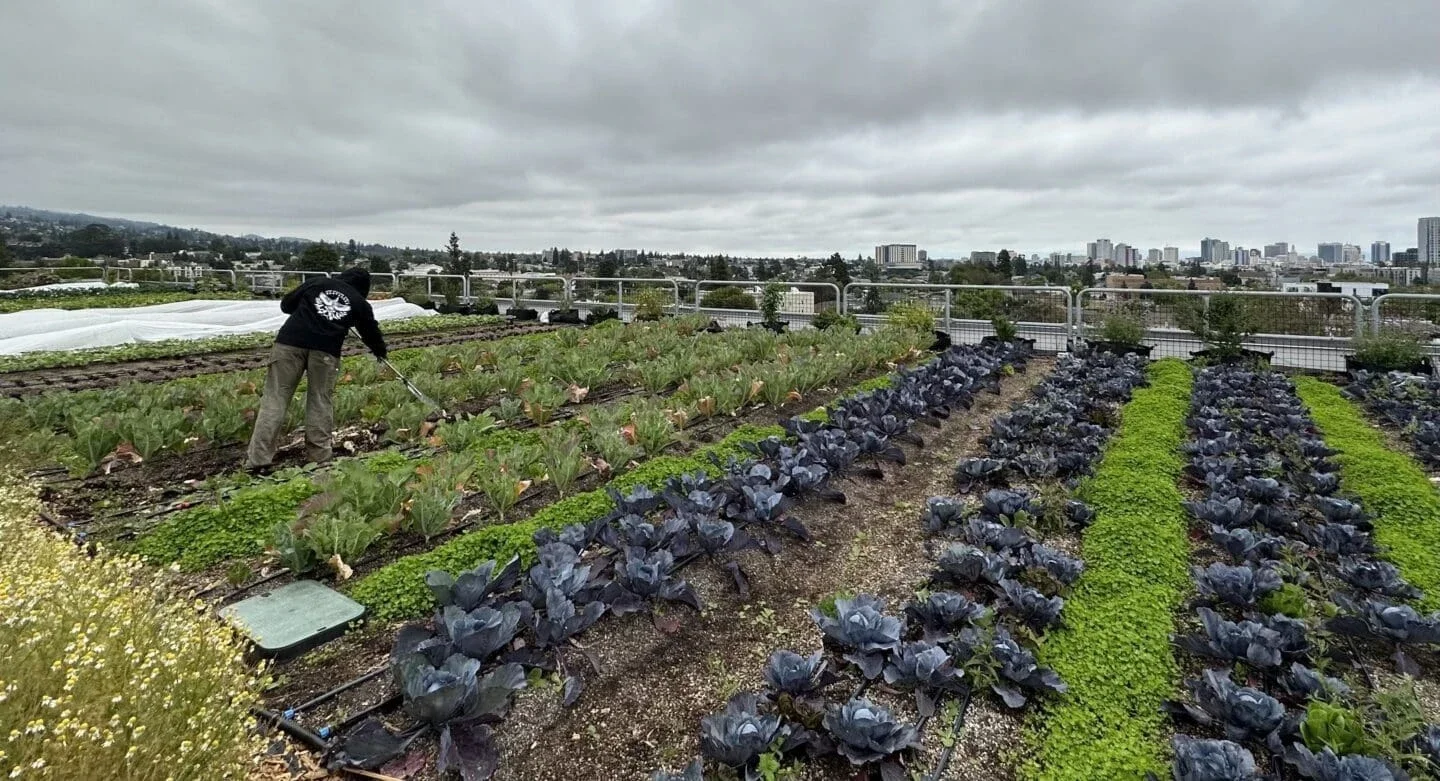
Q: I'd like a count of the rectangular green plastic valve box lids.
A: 1